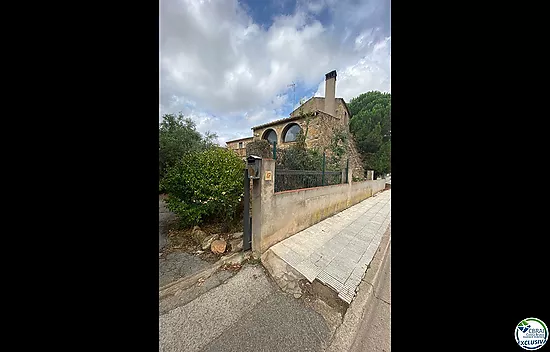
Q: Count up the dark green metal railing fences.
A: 1